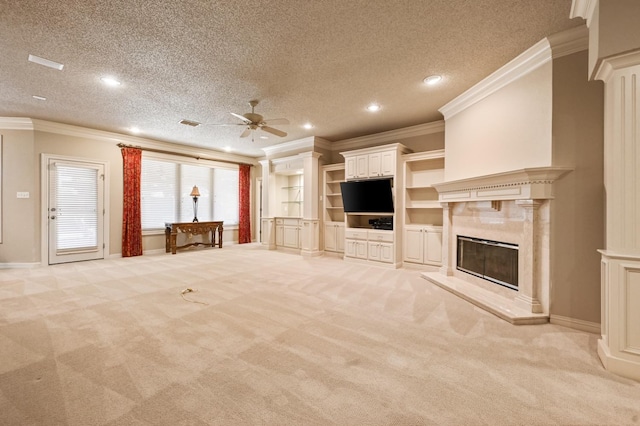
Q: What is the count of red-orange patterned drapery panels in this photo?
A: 2